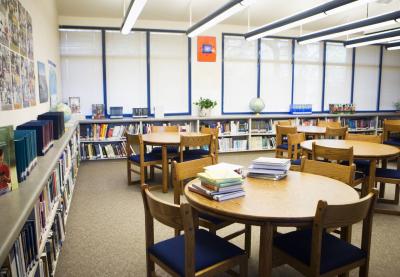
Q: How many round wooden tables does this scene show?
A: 4